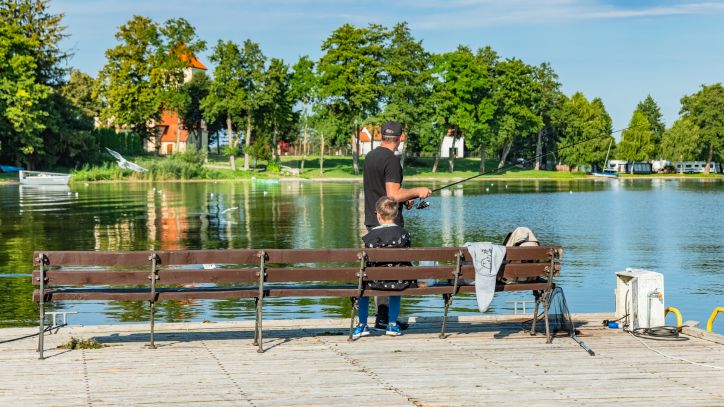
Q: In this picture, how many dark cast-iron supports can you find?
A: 6